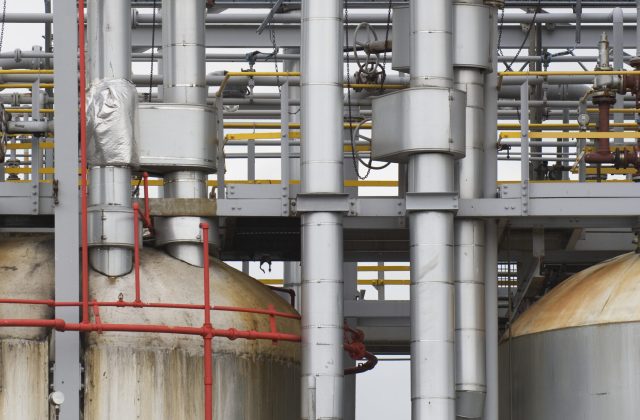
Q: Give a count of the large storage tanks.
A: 3